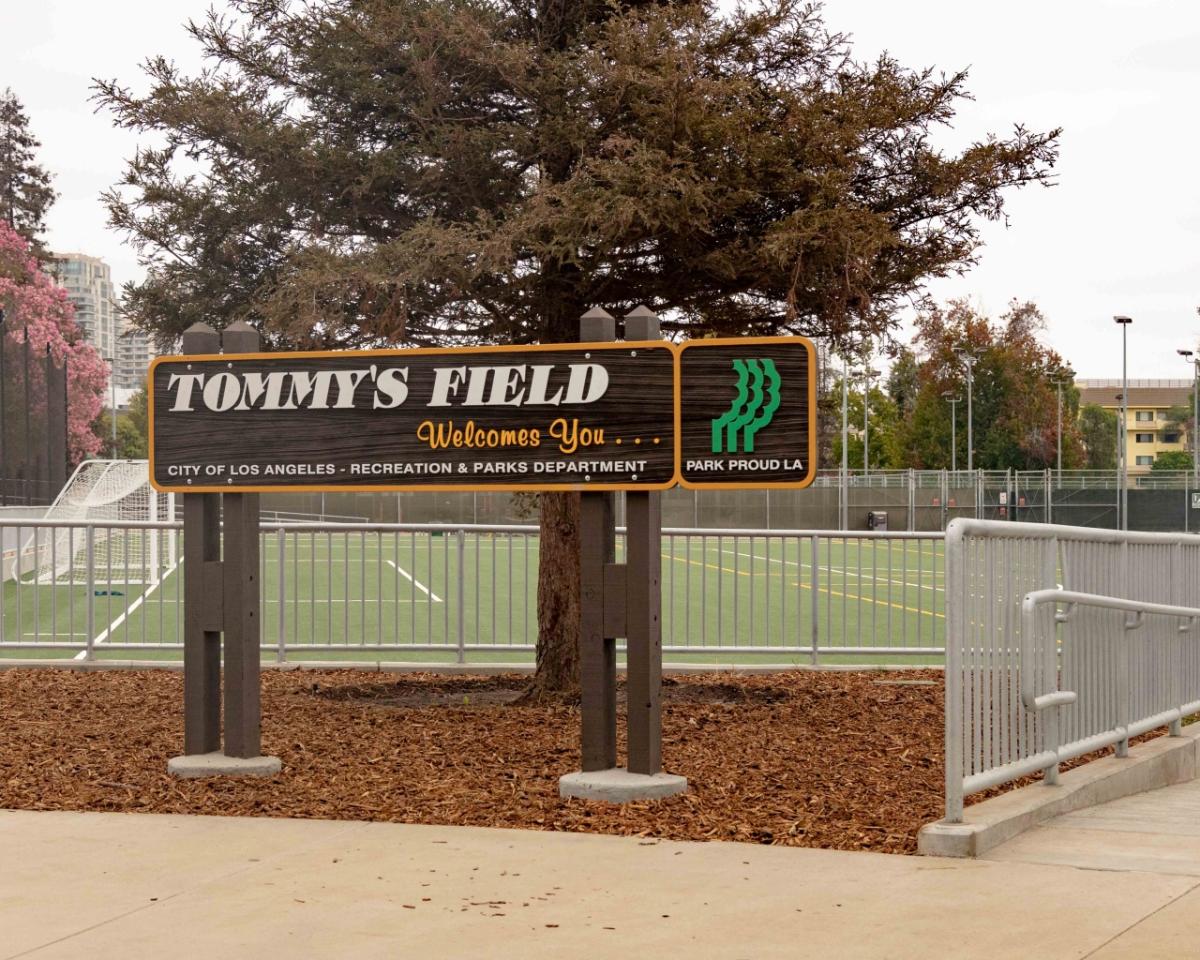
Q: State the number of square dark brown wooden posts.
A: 4